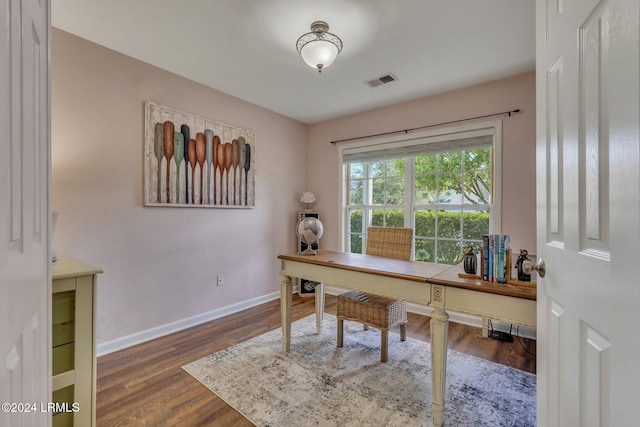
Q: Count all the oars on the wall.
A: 13